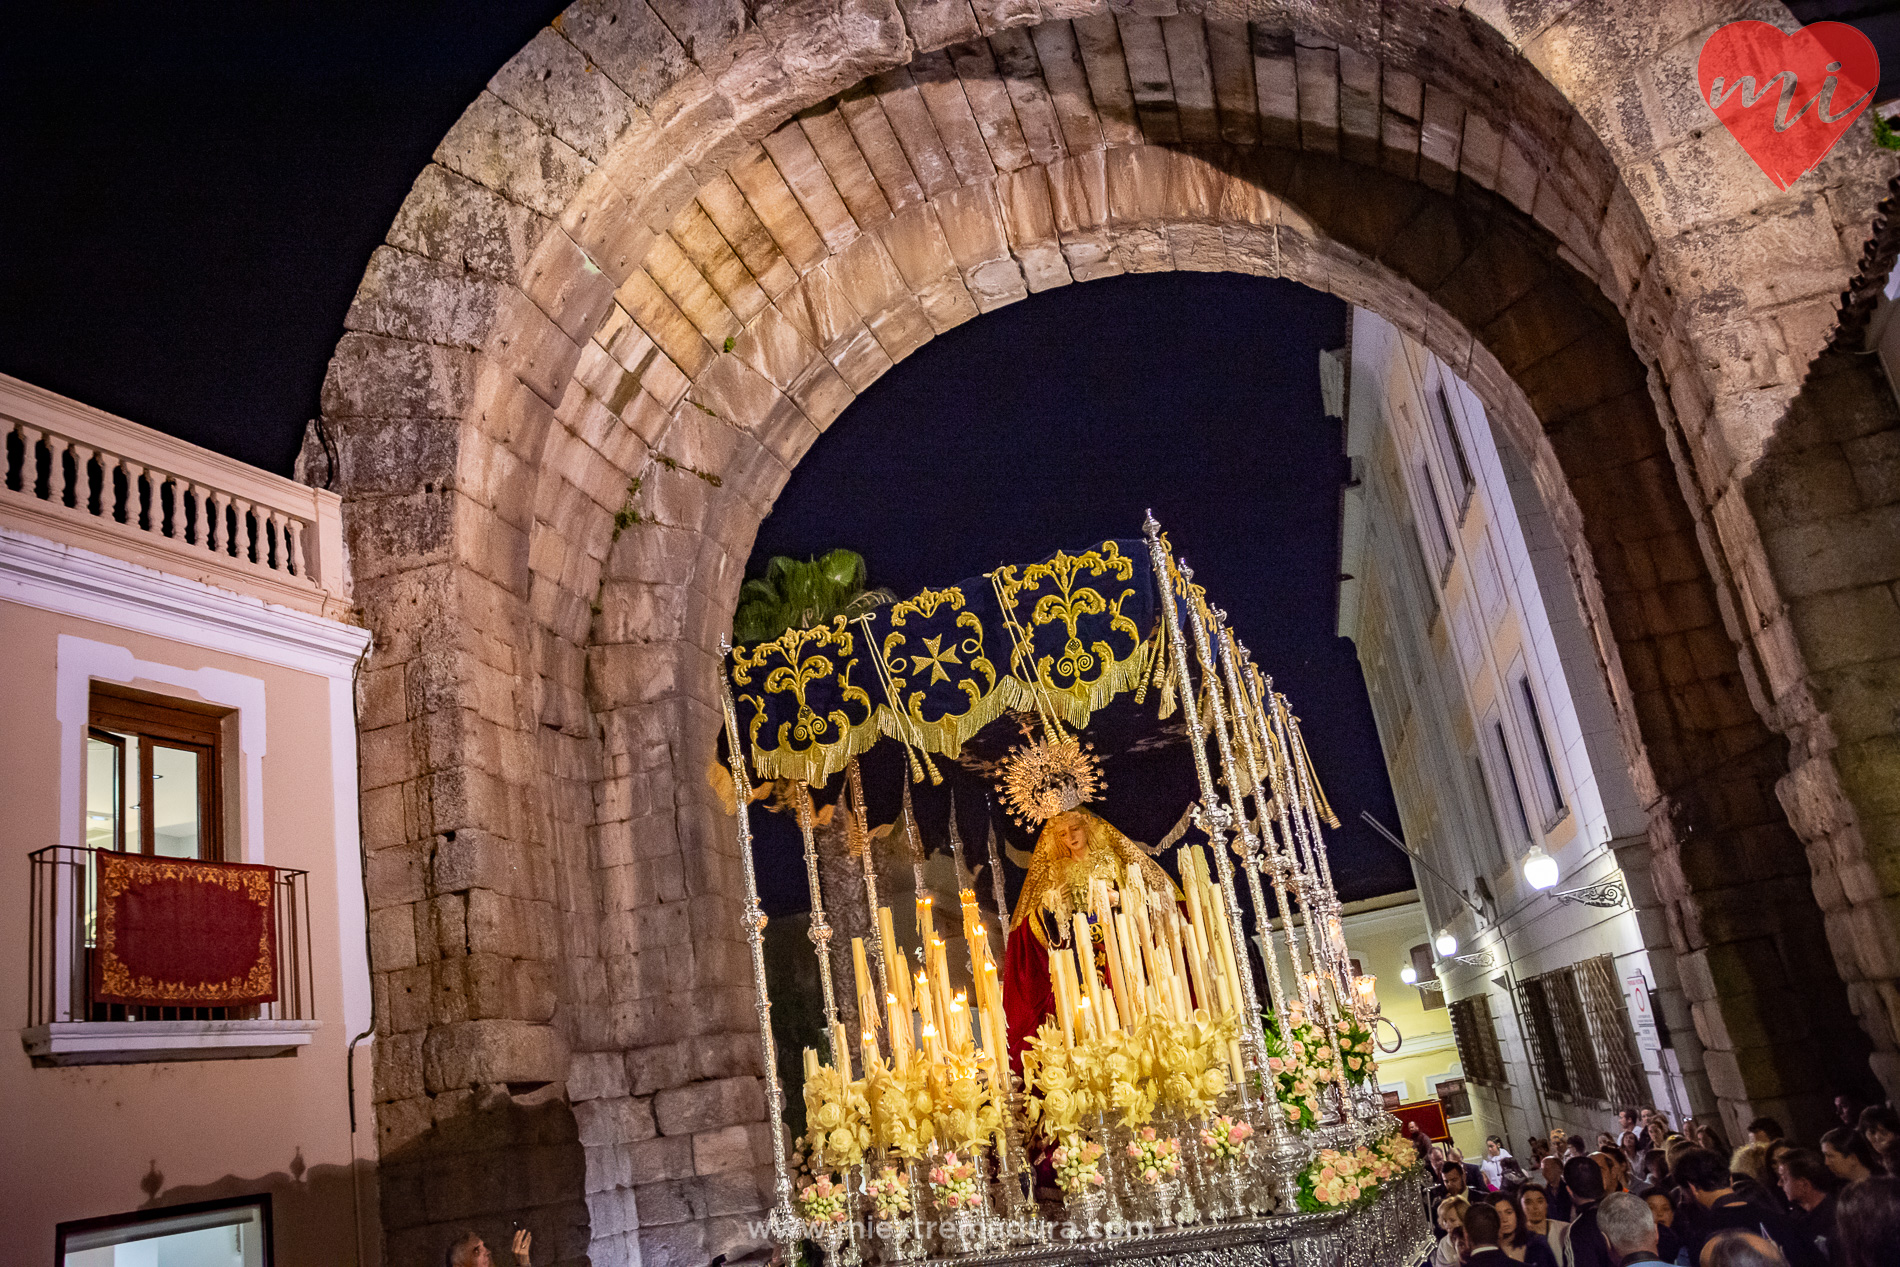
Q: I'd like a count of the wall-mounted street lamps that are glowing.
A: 3